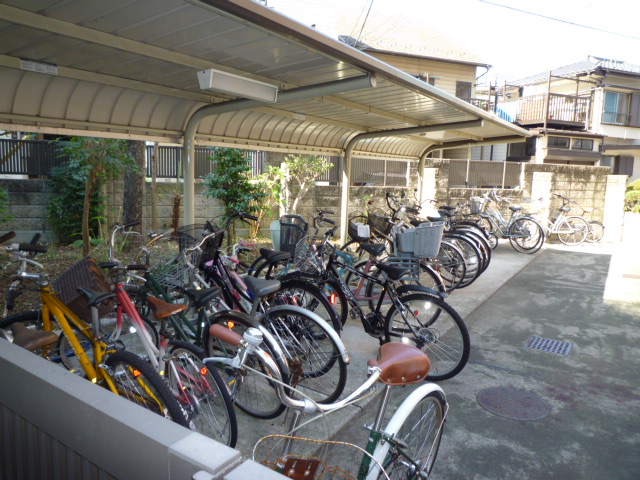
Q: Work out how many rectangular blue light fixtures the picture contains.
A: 0